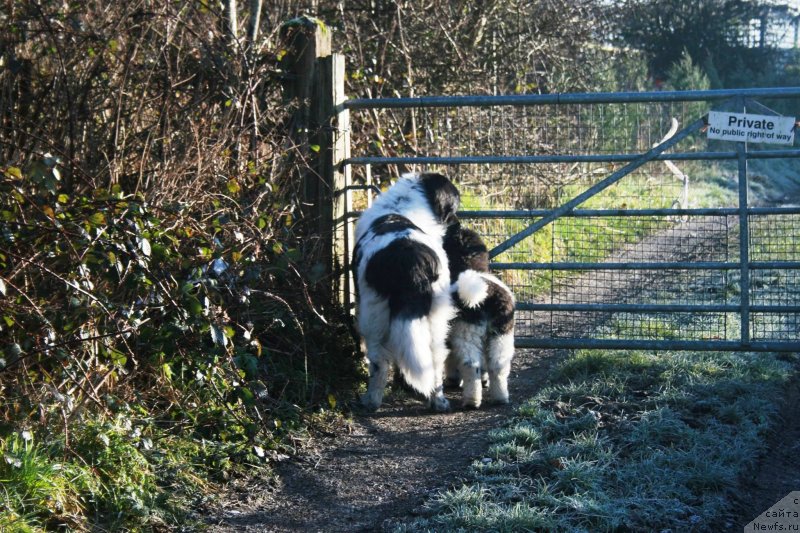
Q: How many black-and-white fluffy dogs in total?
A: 2